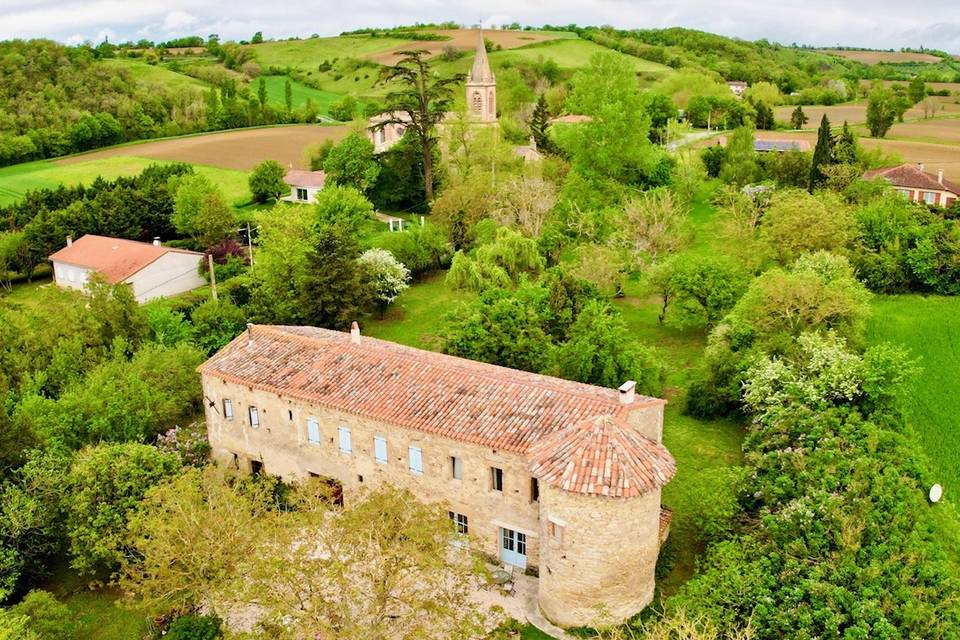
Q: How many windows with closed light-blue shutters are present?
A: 4